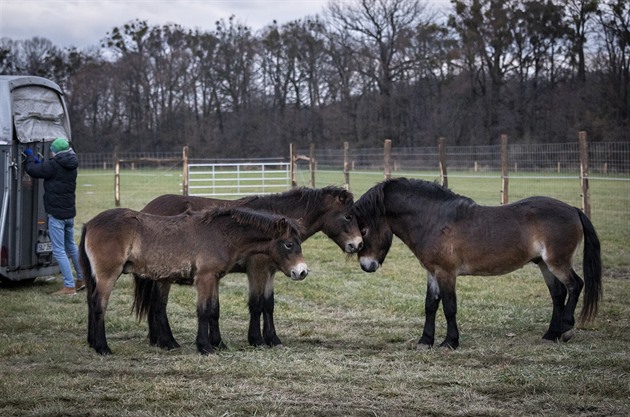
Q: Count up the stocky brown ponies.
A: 3